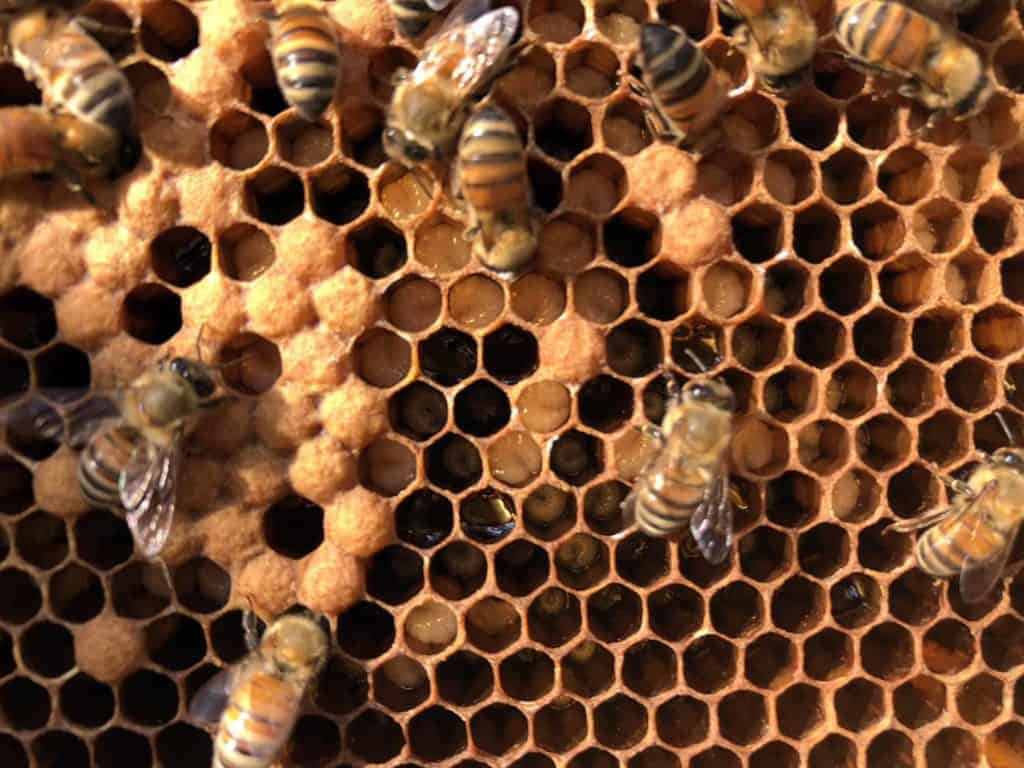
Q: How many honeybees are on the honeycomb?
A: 13